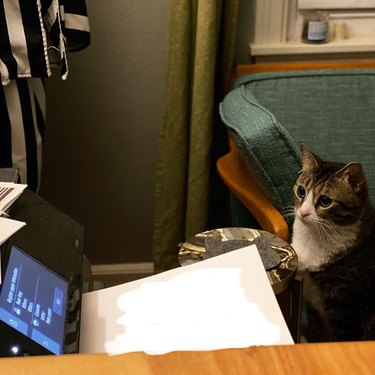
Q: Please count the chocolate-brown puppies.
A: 0